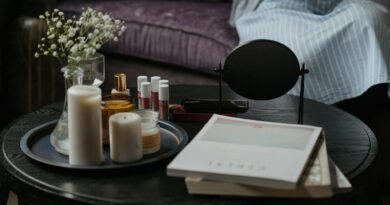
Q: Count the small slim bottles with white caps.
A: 5